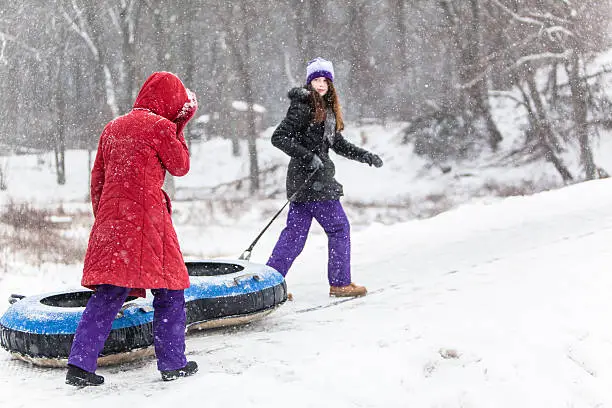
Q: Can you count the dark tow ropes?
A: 1